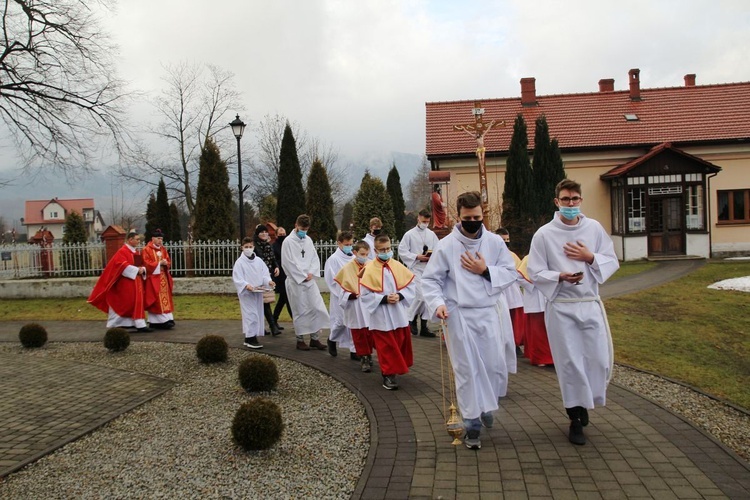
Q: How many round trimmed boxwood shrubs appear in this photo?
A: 5